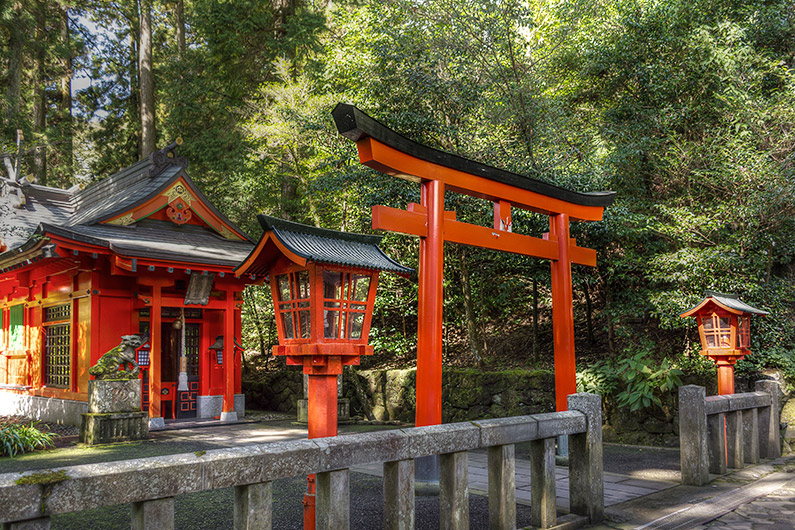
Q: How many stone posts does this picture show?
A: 14